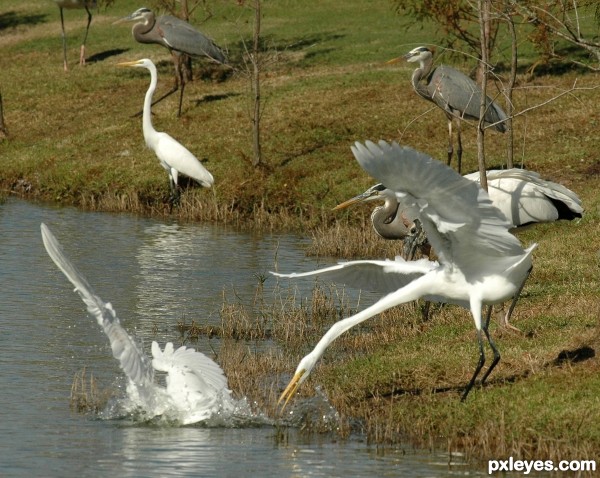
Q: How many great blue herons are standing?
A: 3